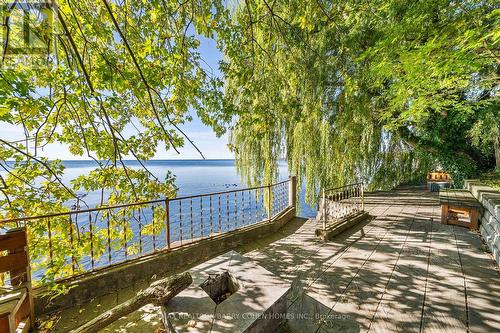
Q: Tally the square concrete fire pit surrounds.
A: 1